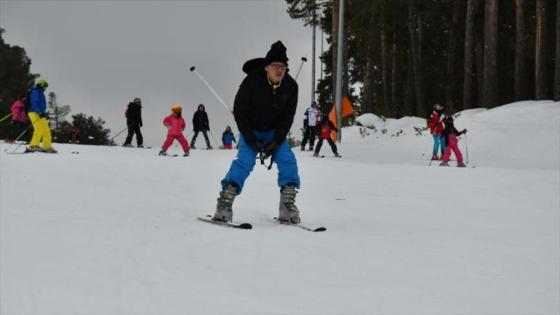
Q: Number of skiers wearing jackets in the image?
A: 11